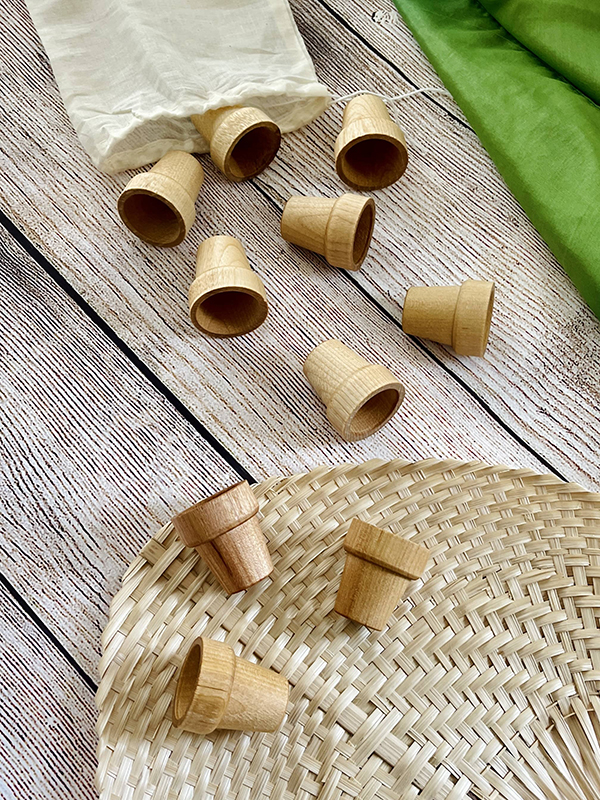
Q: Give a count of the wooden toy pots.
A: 10